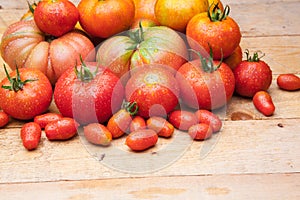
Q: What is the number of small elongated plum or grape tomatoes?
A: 14